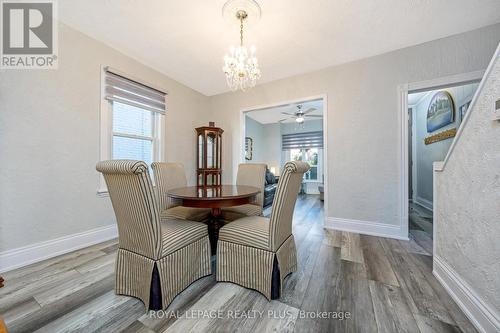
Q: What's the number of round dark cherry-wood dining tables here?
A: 1